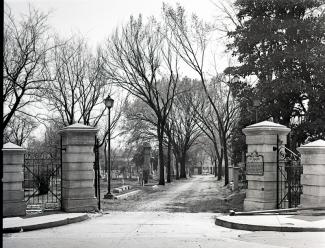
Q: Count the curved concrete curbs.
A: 2